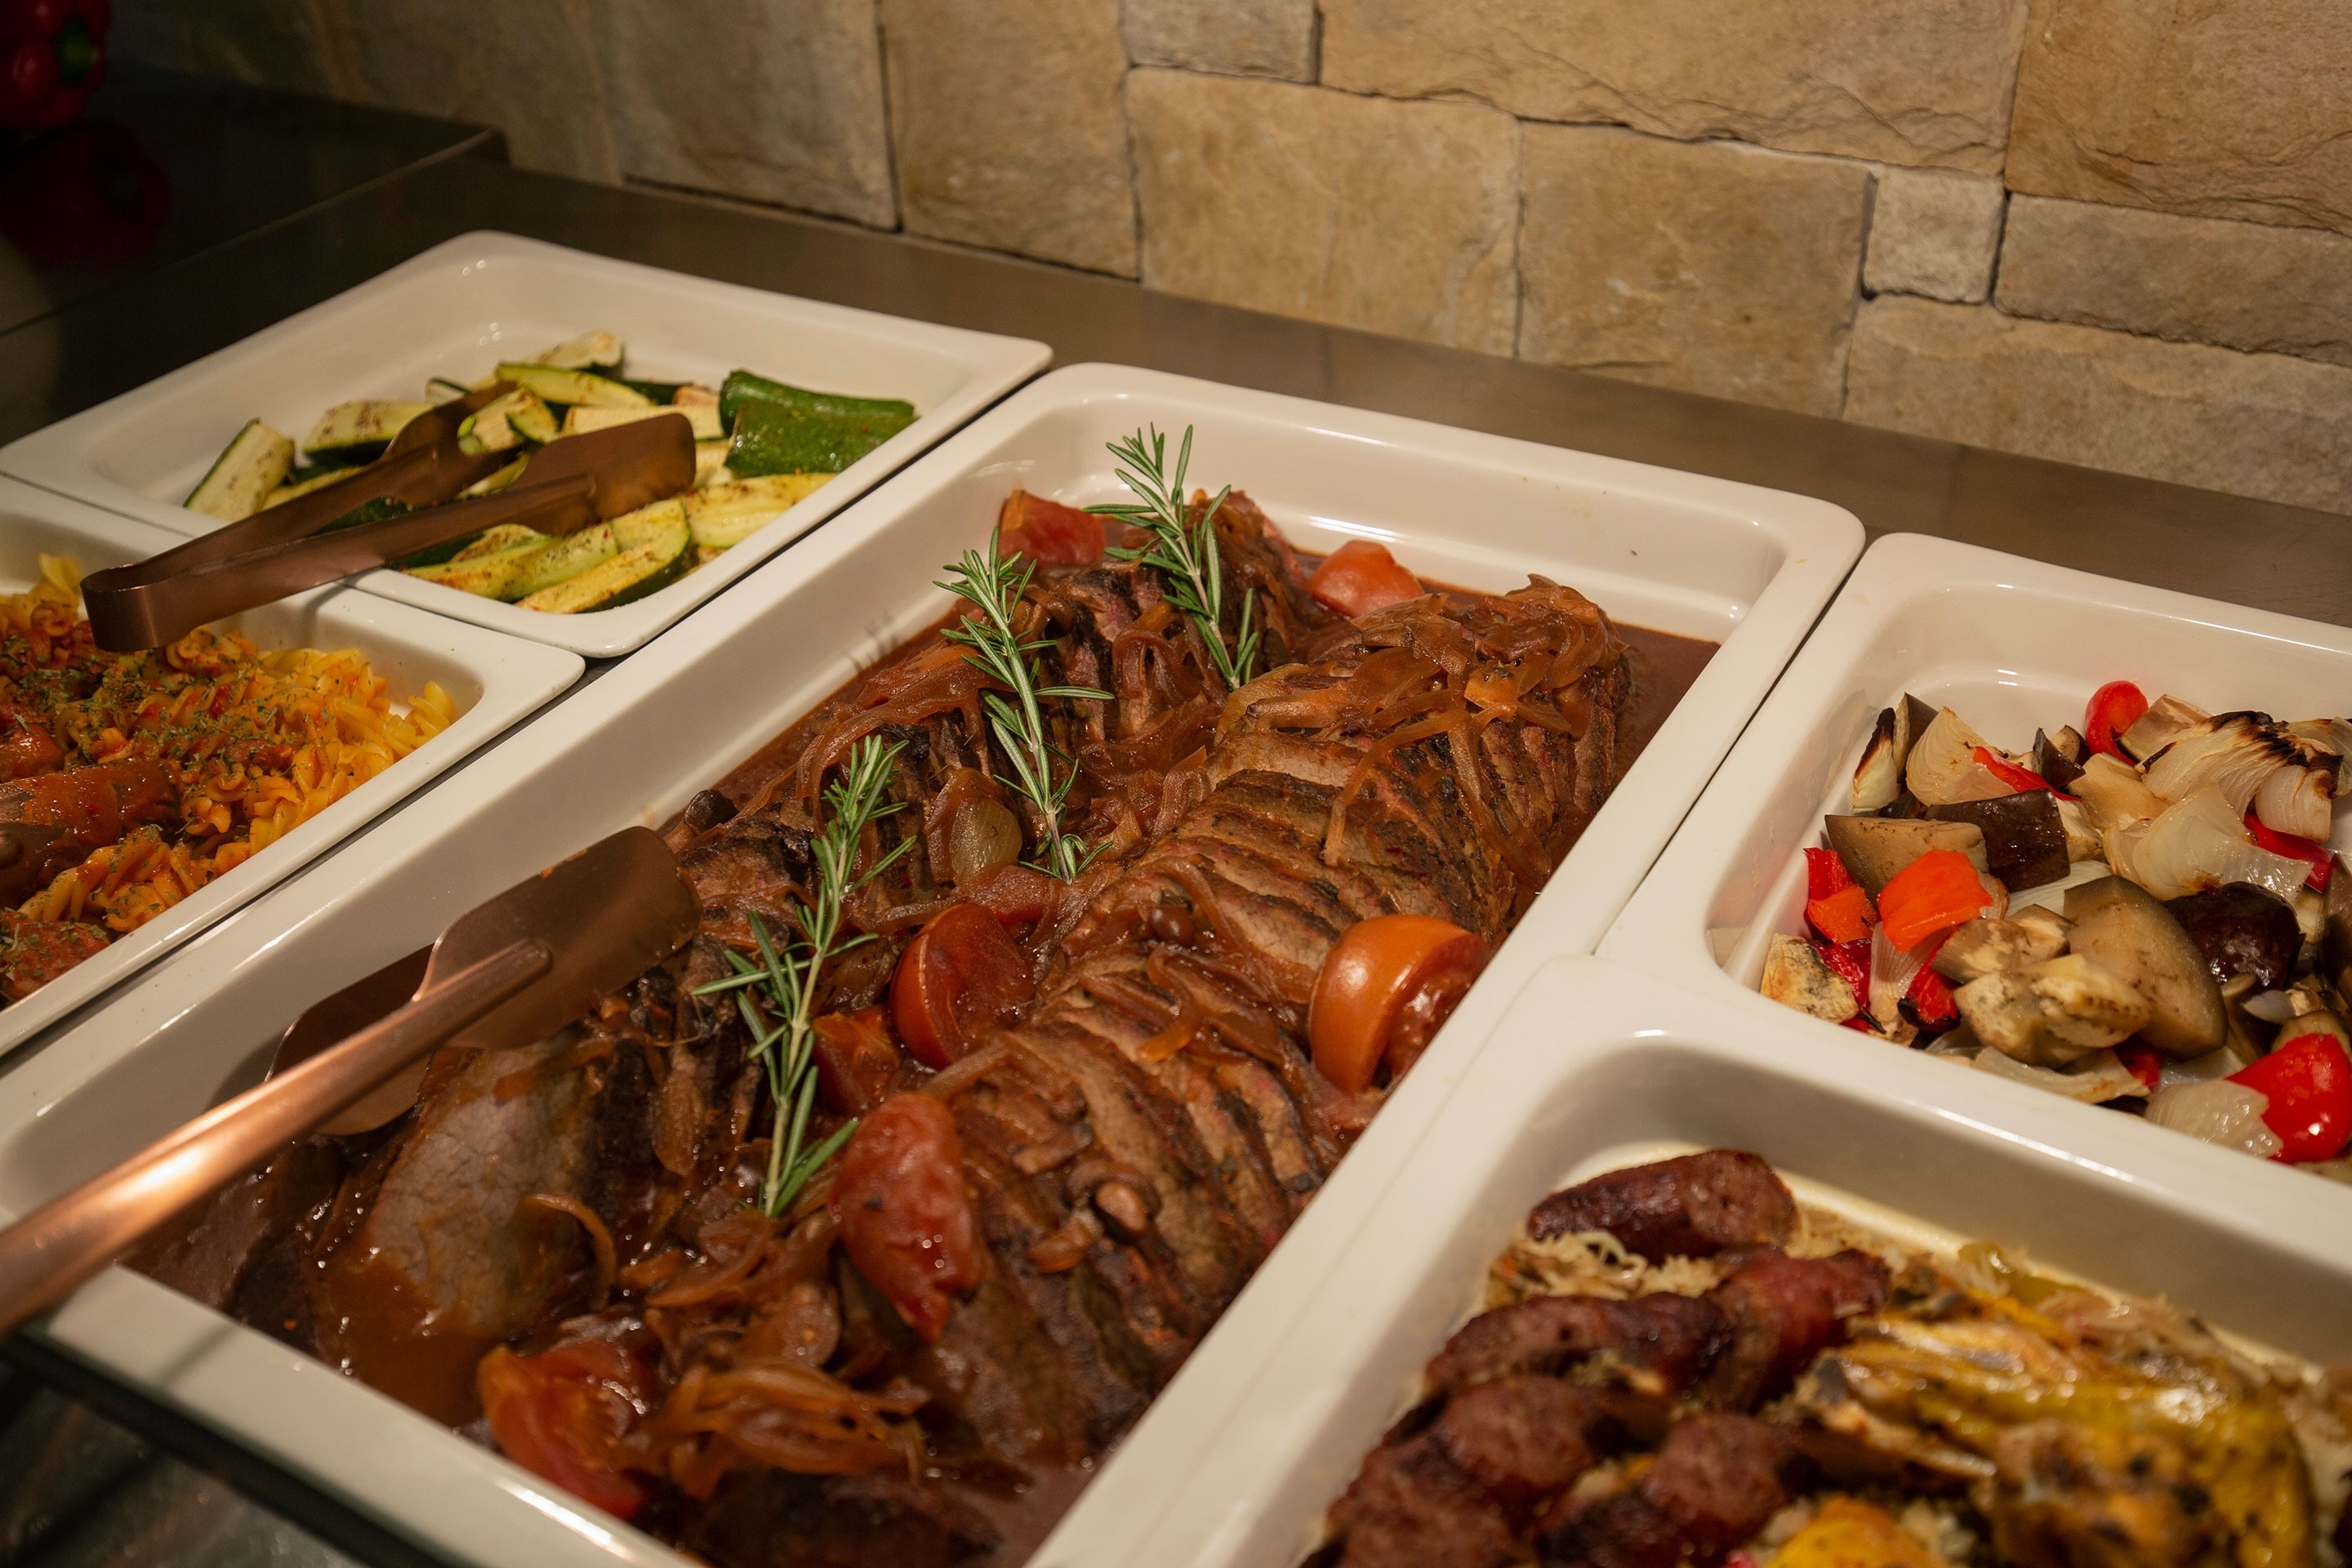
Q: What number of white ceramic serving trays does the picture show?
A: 5